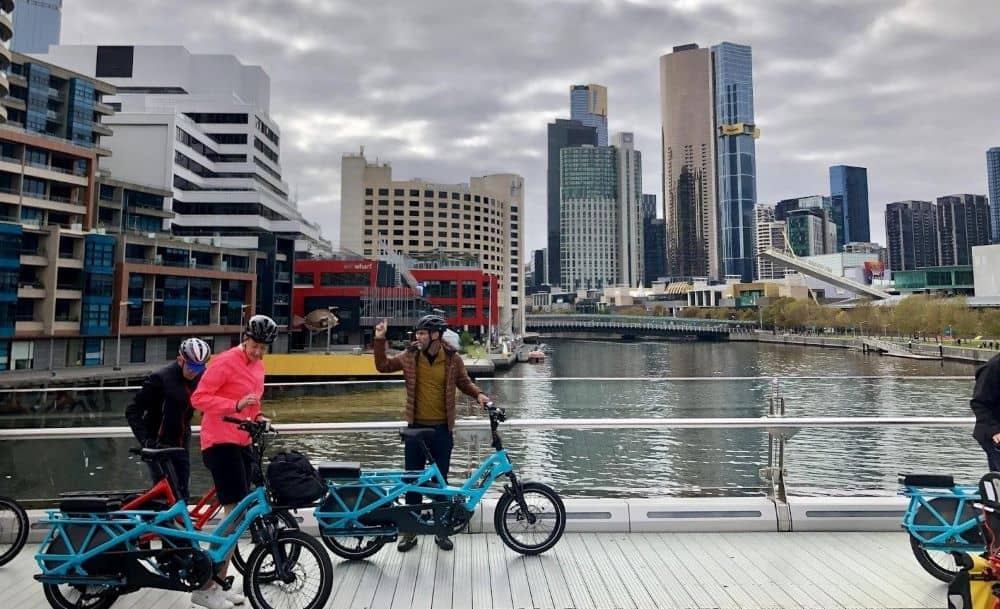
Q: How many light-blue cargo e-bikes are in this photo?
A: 3